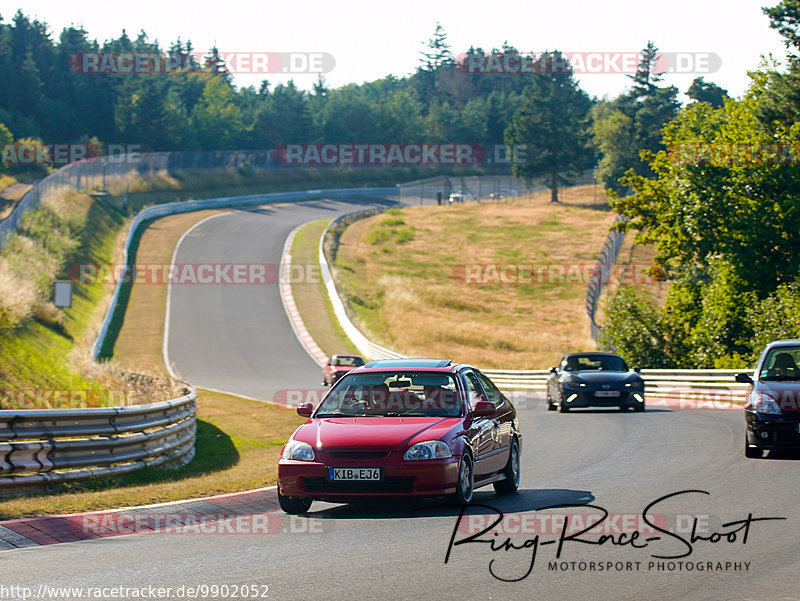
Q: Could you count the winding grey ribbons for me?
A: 1